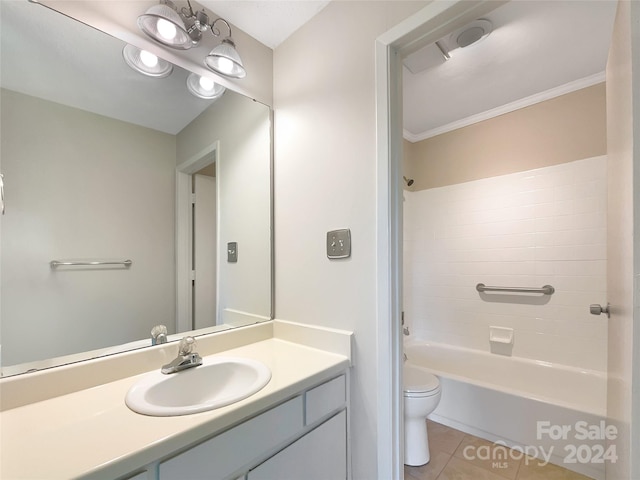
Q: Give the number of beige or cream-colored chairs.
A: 0